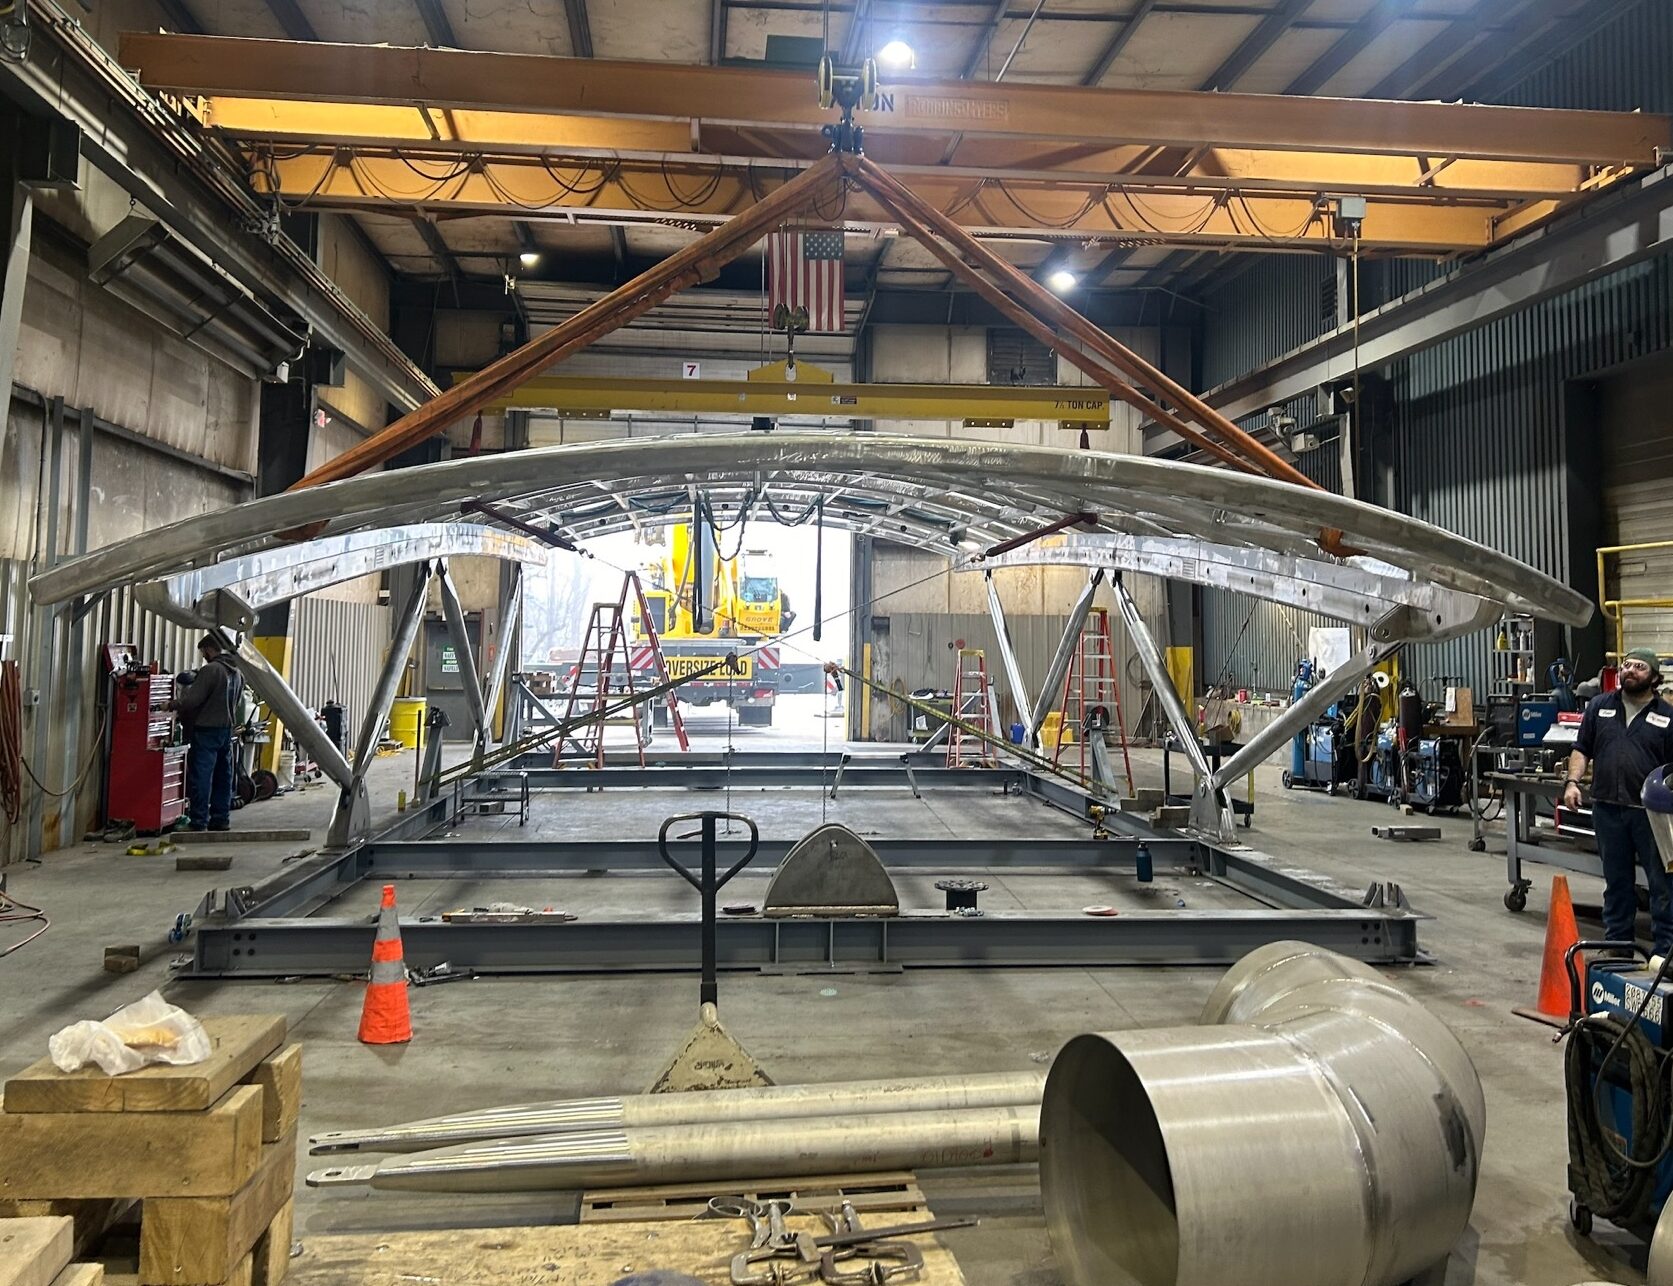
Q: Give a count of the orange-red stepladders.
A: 4